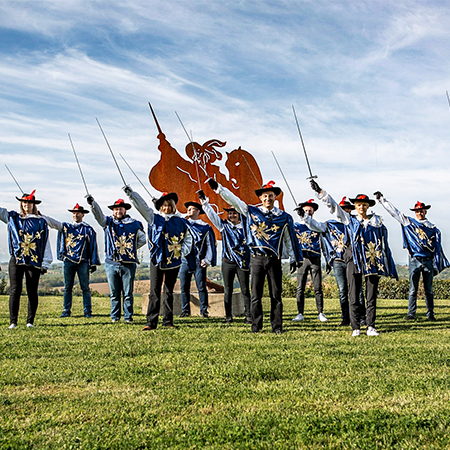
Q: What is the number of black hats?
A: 11